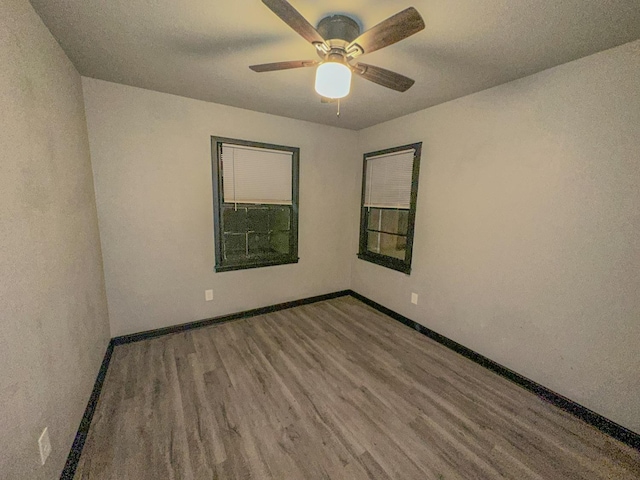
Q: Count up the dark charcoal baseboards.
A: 3